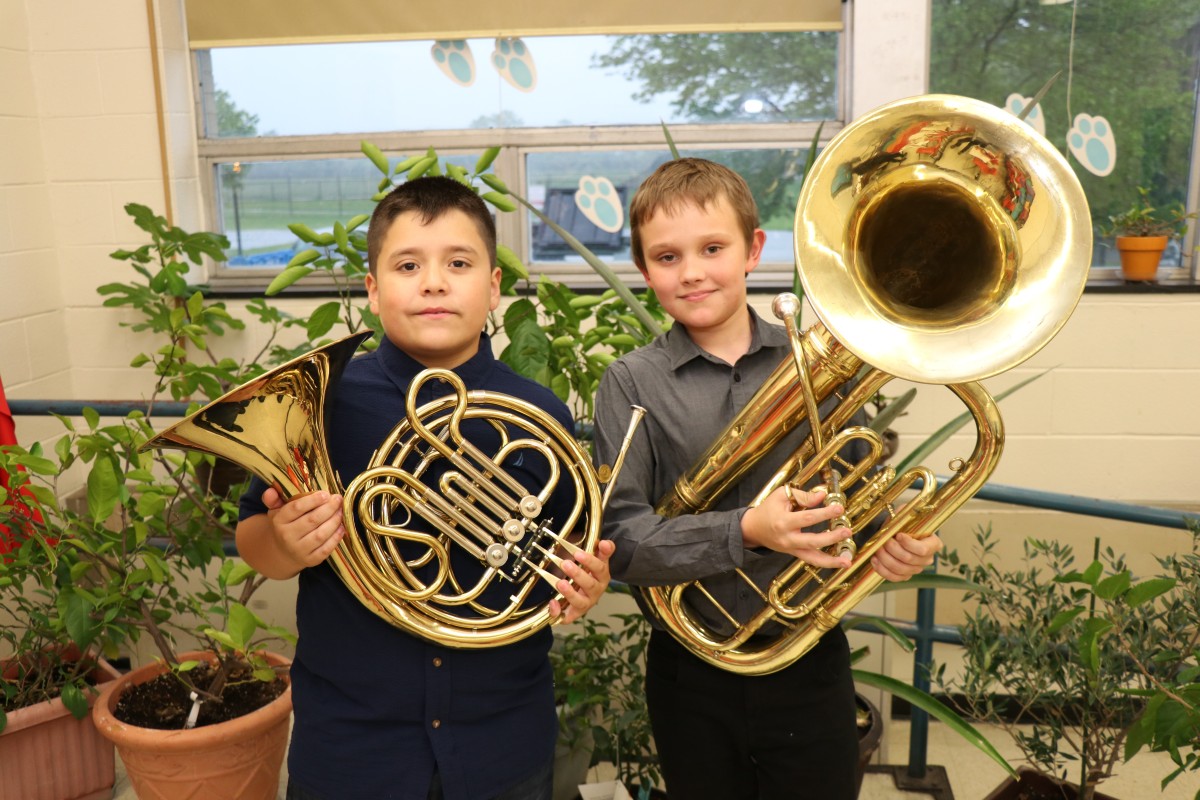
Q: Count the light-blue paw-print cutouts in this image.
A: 5